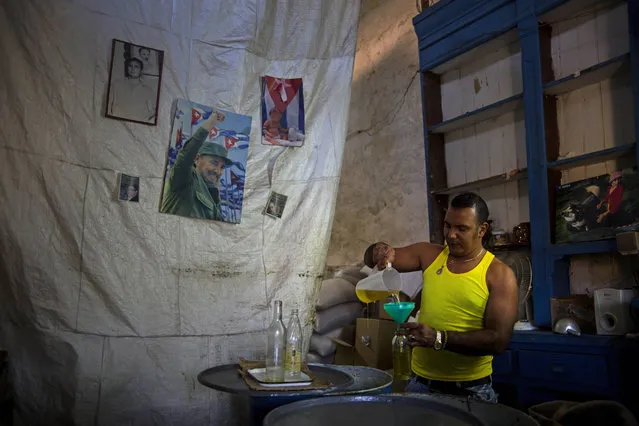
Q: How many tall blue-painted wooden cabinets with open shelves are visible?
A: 1